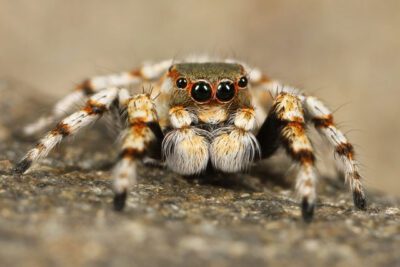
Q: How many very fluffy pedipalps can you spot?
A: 2